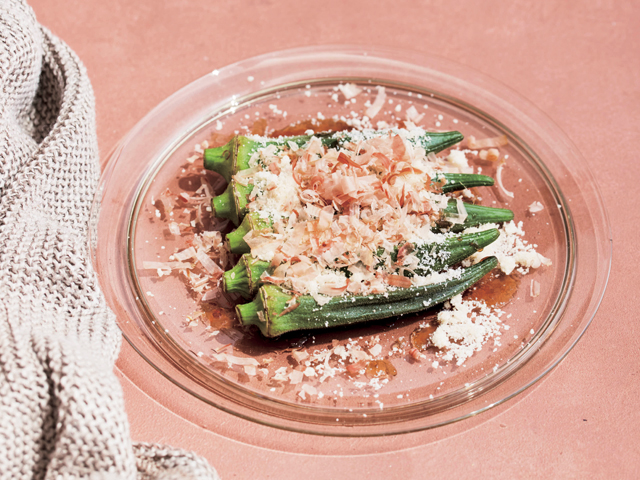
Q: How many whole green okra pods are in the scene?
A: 5